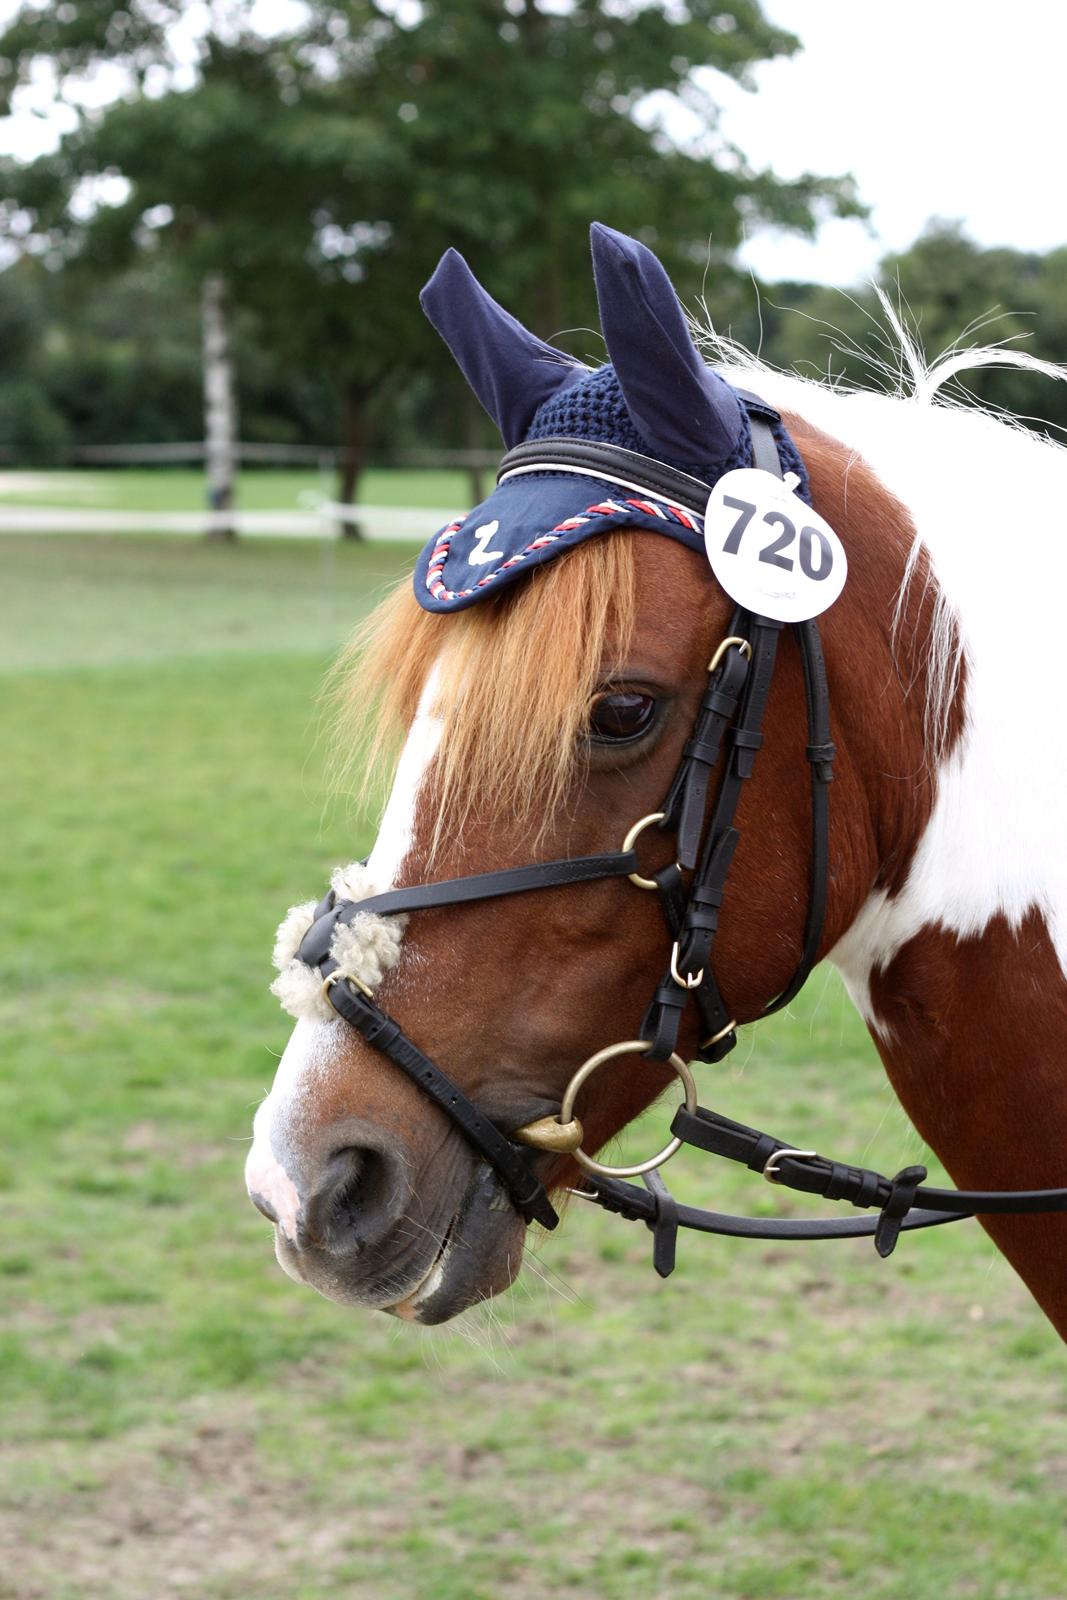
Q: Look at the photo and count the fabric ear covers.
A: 2